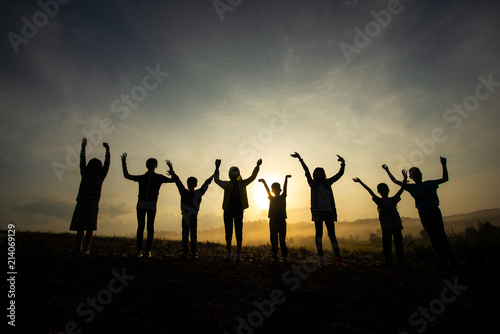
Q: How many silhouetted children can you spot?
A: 8